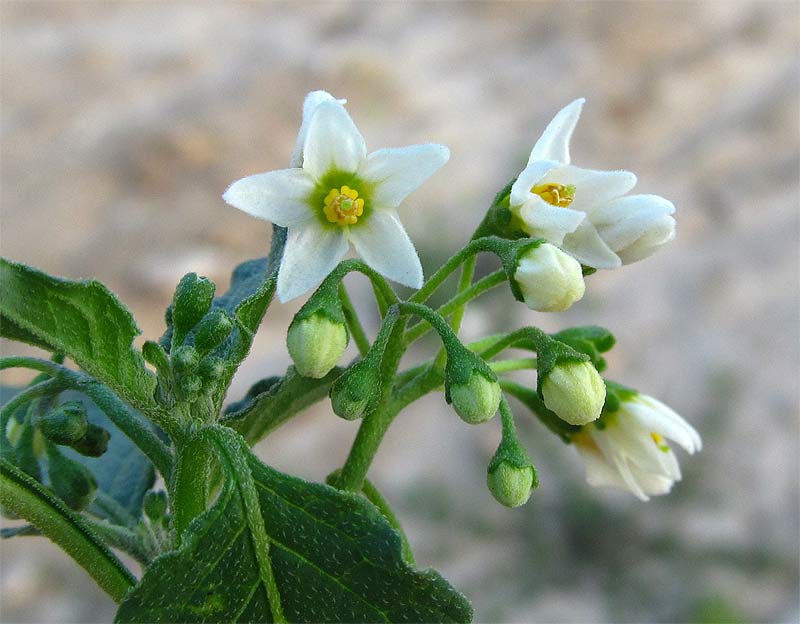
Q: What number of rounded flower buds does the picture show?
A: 6